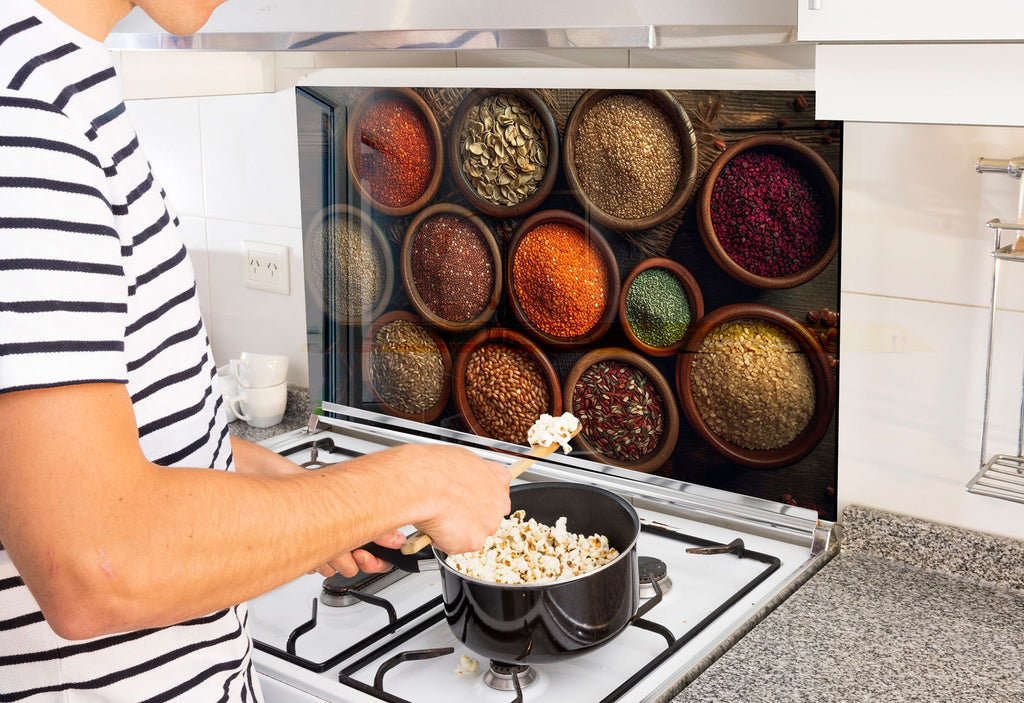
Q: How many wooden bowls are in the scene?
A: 12